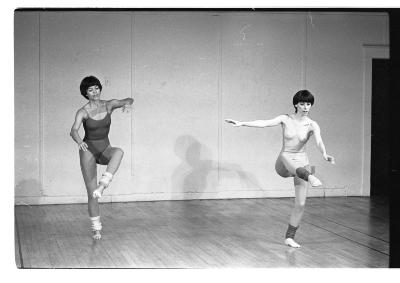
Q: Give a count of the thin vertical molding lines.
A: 4